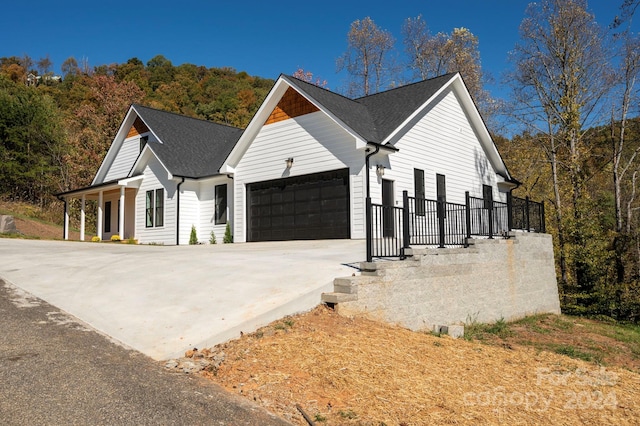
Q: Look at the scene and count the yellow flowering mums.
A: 2